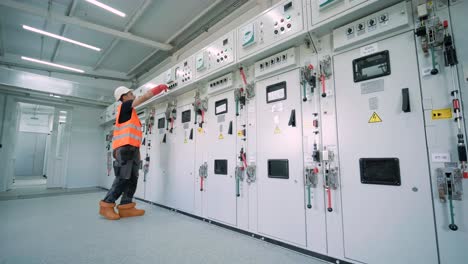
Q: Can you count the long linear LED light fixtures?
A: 3